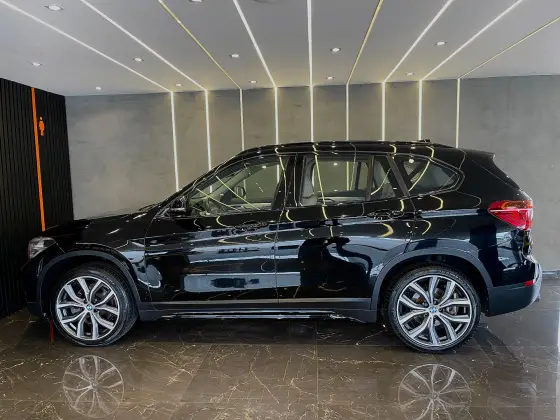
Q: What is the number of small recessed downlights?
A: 12